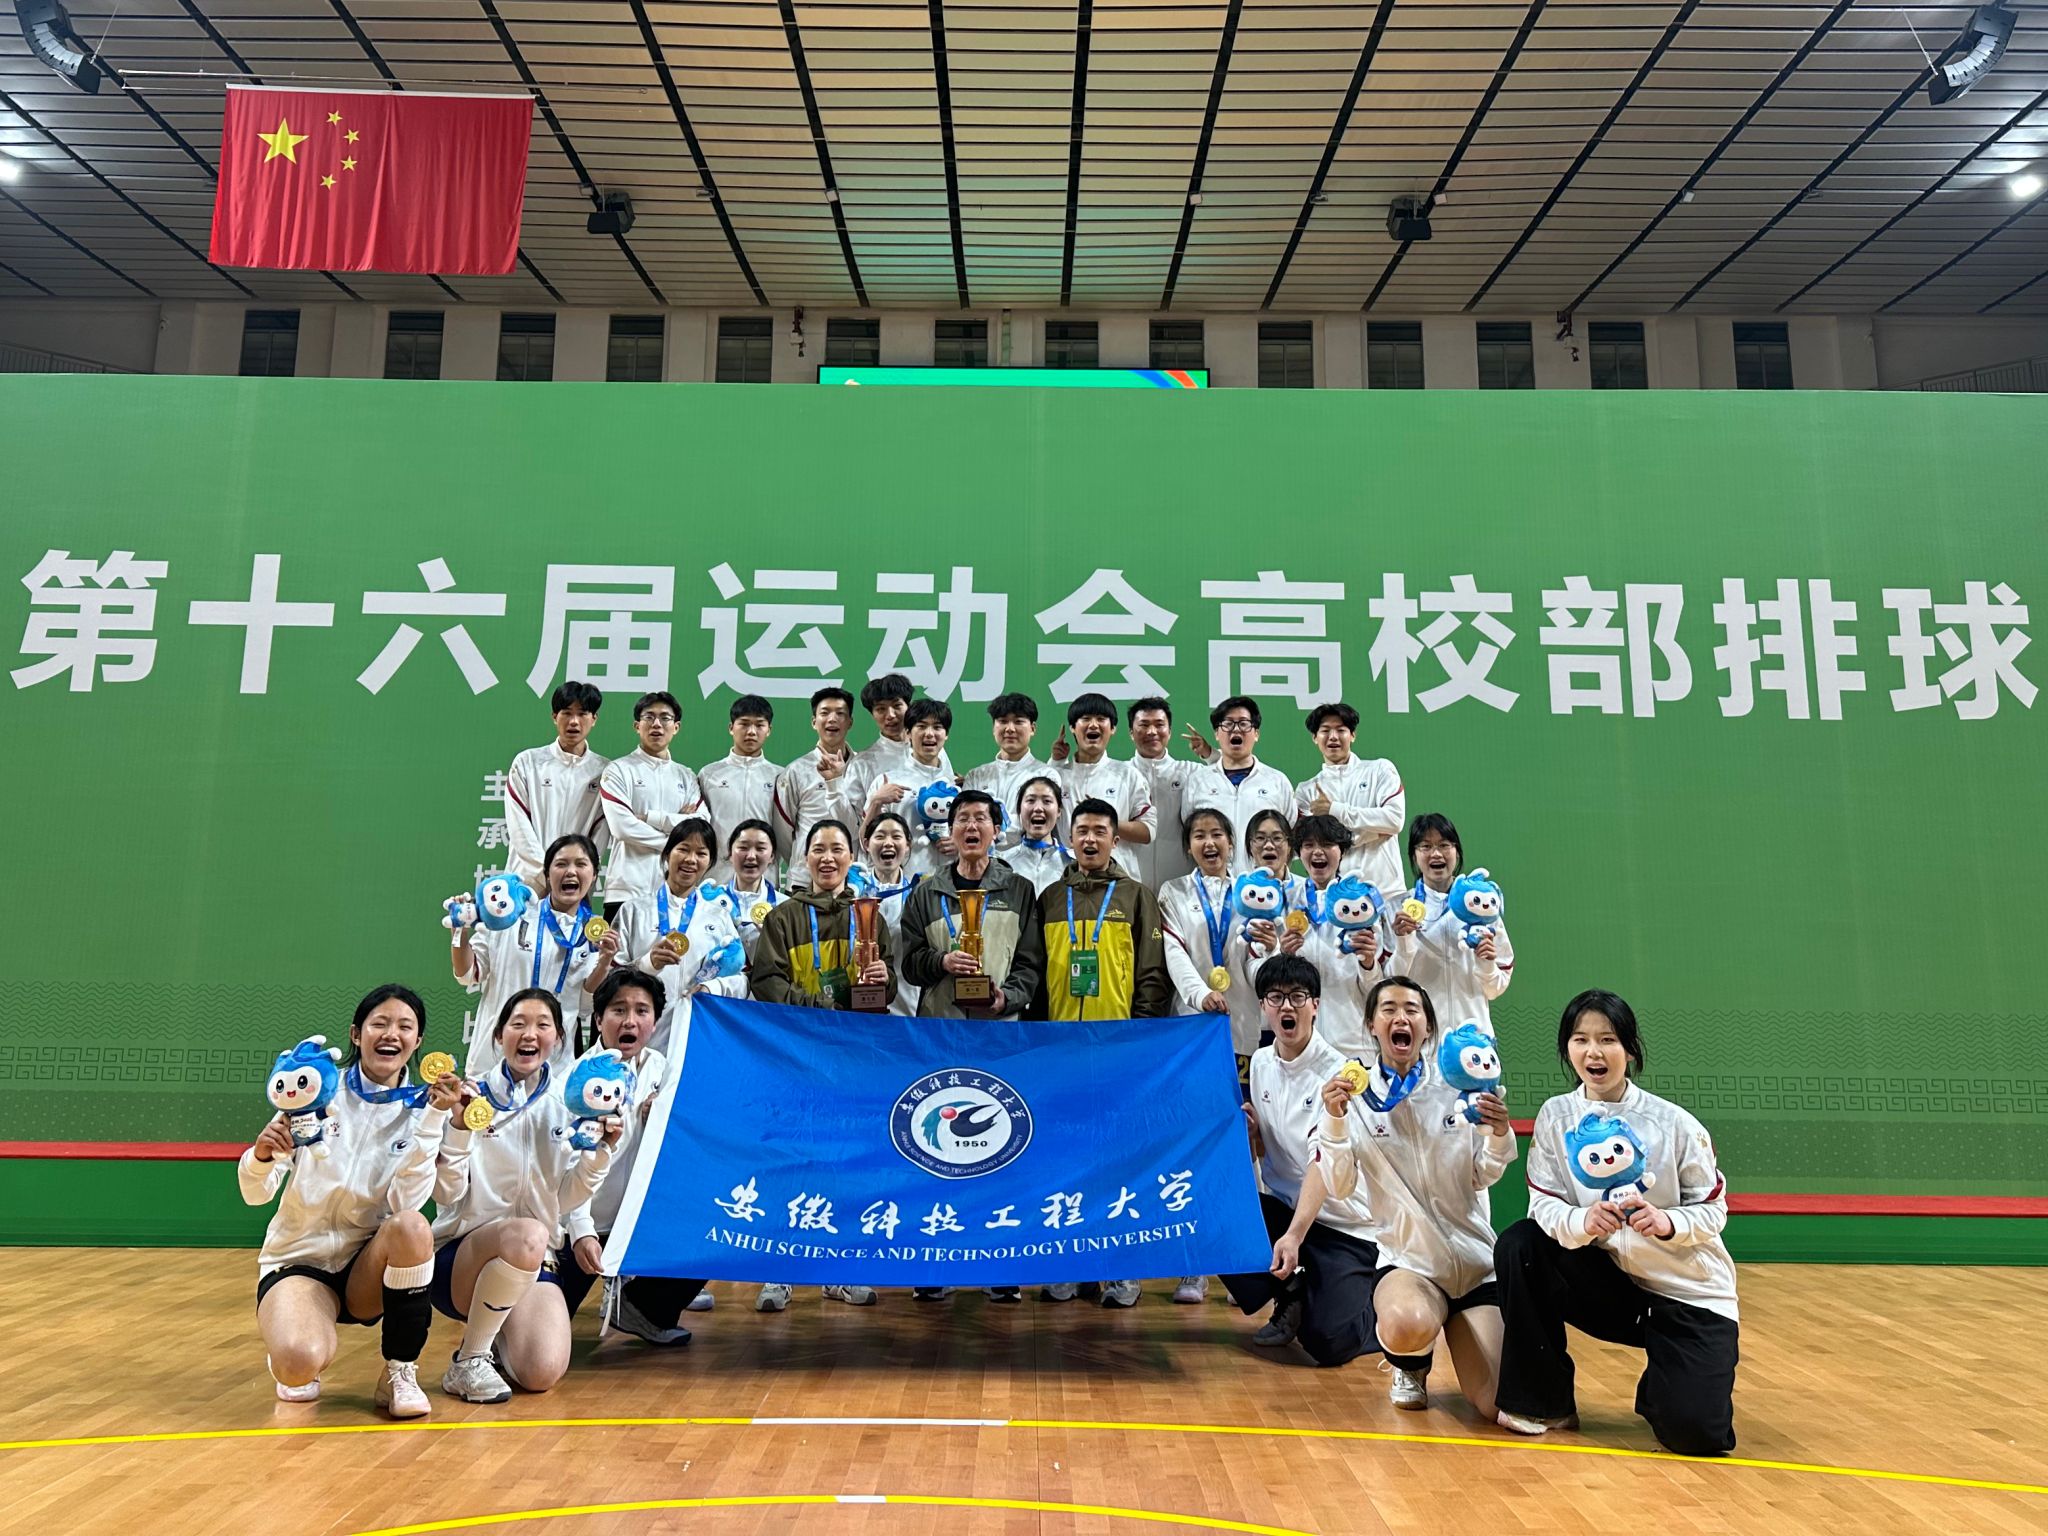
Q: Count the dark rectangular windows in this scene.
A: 14